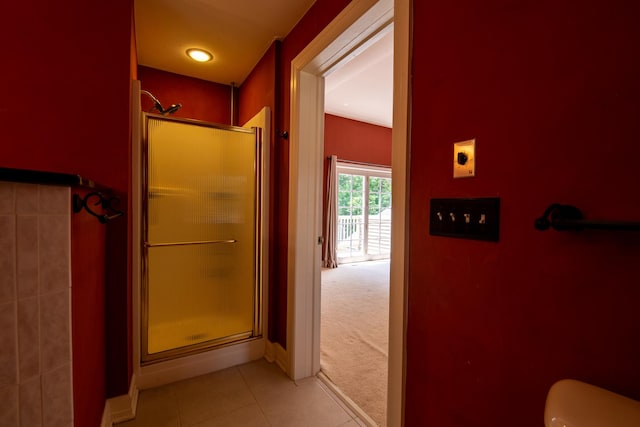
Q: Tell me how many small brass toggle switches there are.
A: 4